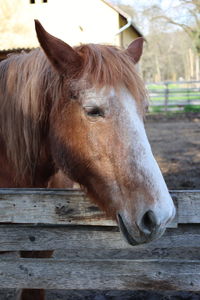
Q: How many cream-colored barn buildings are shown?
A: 1